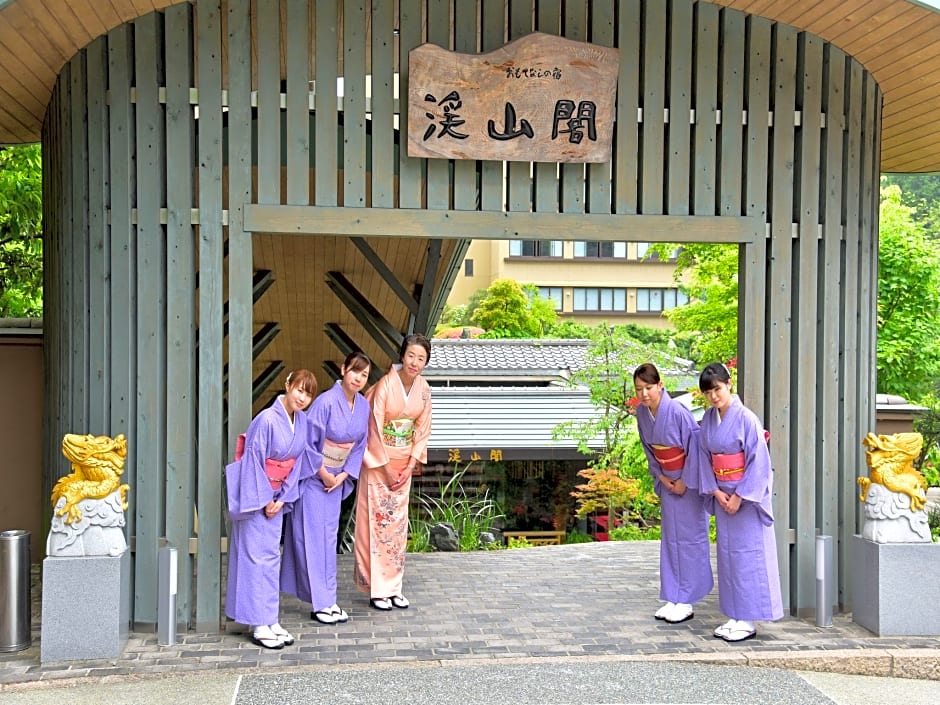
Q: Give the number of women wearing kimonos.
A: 5